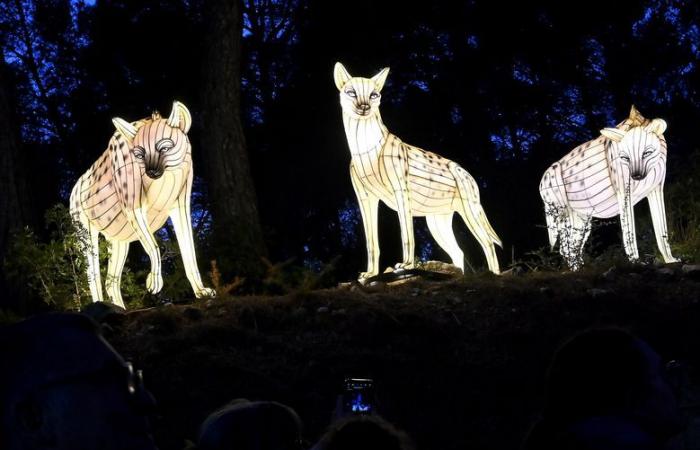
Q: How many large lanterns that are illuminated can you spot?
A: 3